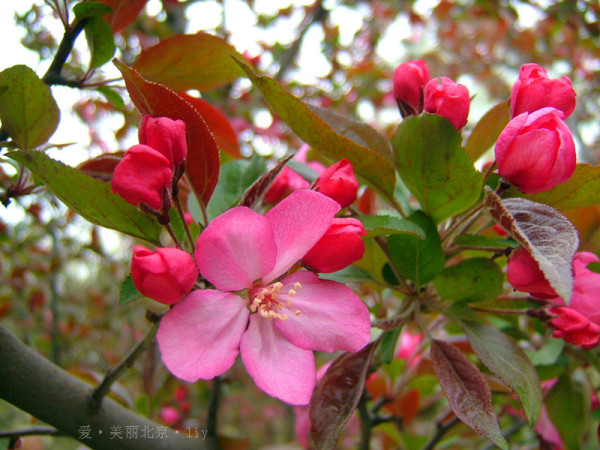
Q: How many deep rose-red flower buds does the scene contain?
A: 11